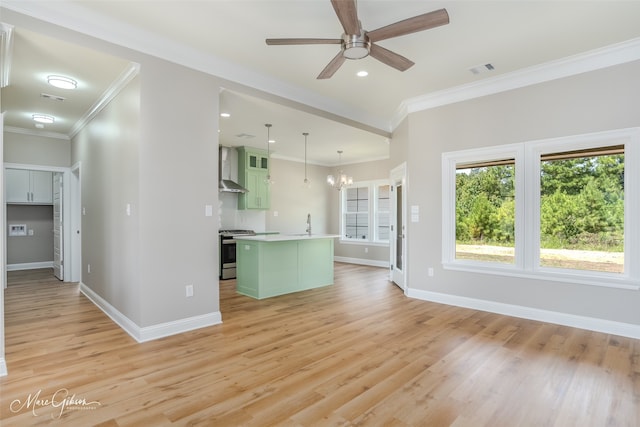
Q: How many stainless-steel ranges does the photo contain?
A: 1